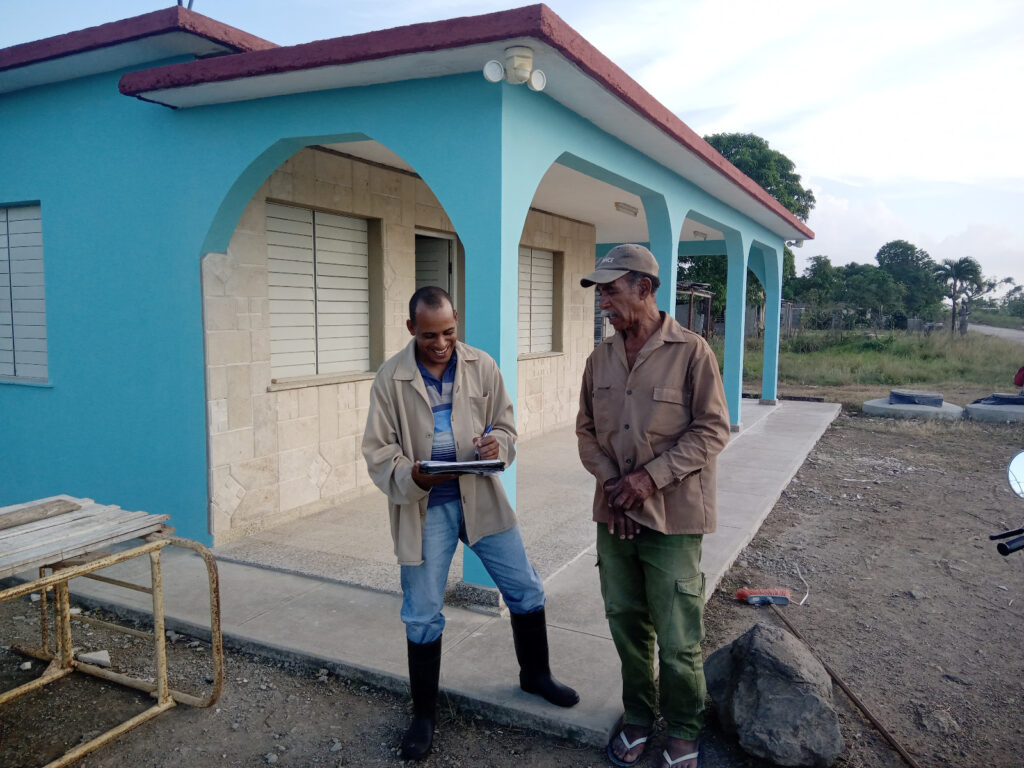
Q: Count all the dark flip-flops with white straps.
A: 2